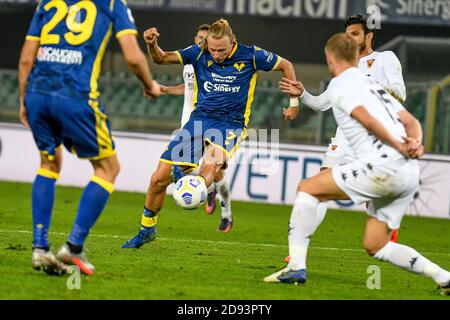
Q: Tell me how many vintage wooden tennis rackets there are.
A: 0